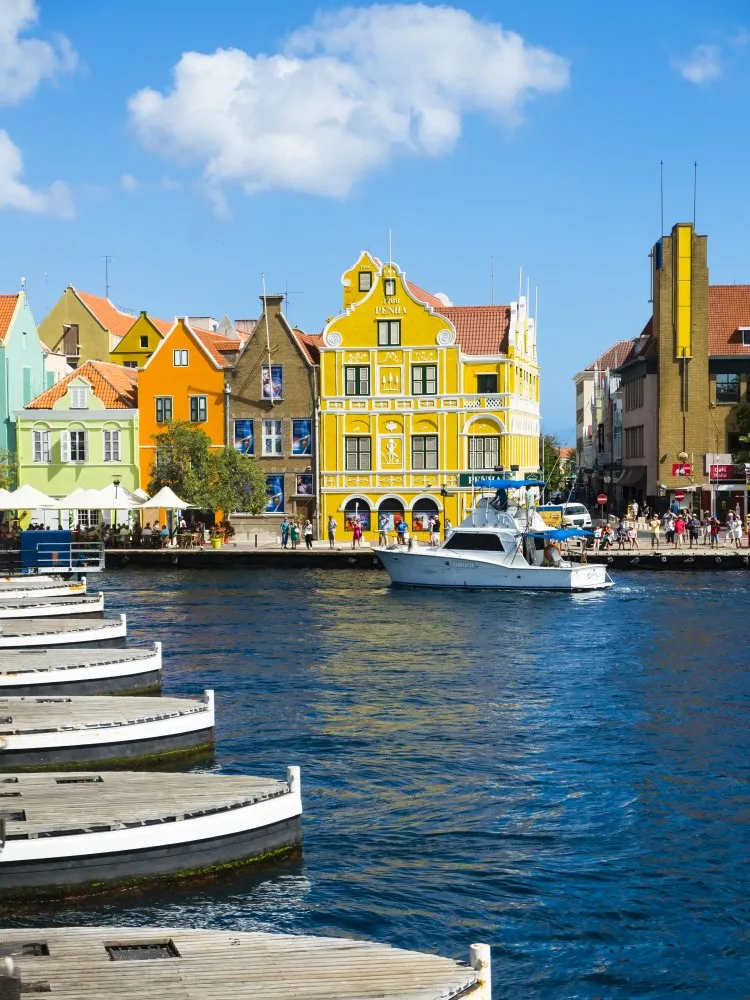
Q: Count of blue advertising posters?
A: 5